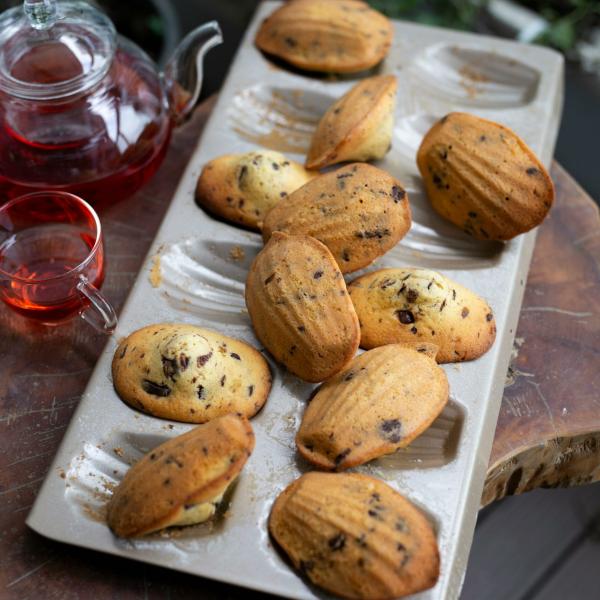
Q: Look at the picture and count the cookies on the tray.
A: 11